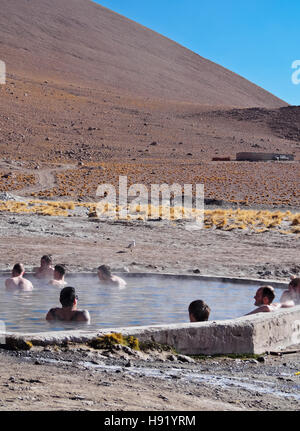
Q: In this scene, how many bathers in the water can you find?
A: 8